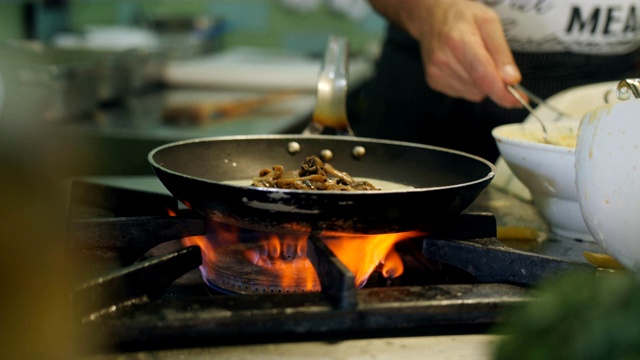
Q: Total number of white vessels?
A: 3